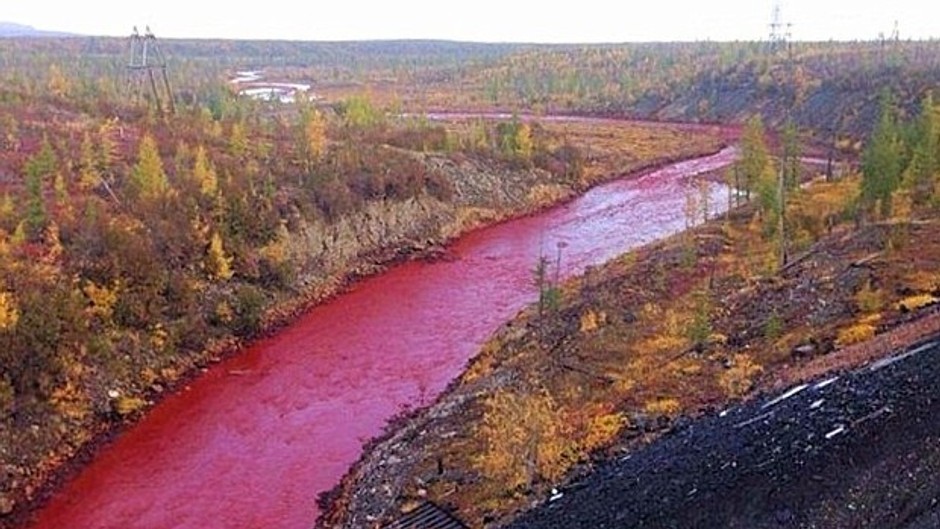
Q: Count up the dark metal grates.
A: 1